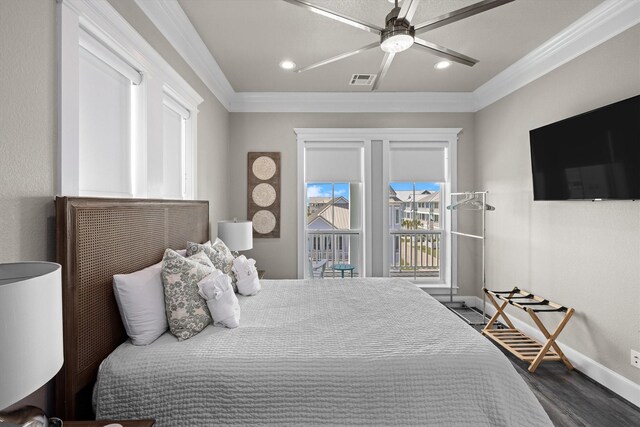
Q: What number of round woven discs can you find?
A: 3